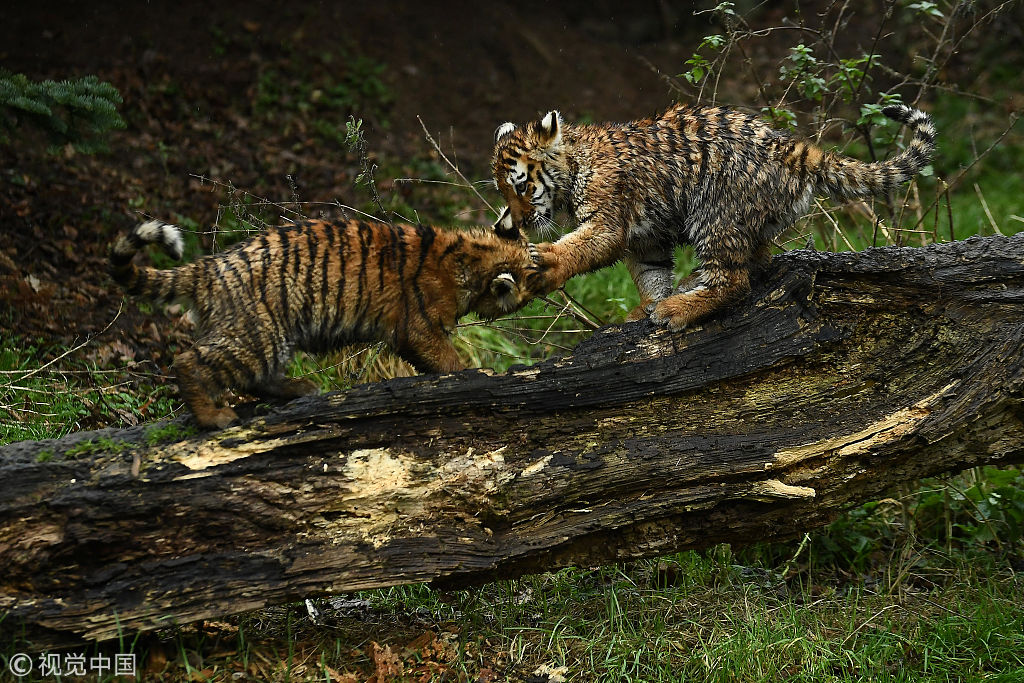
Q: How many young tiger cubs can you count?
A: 2